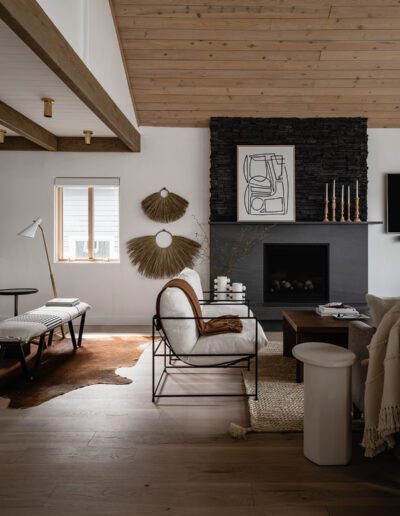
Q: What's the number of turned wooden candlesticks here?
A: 5